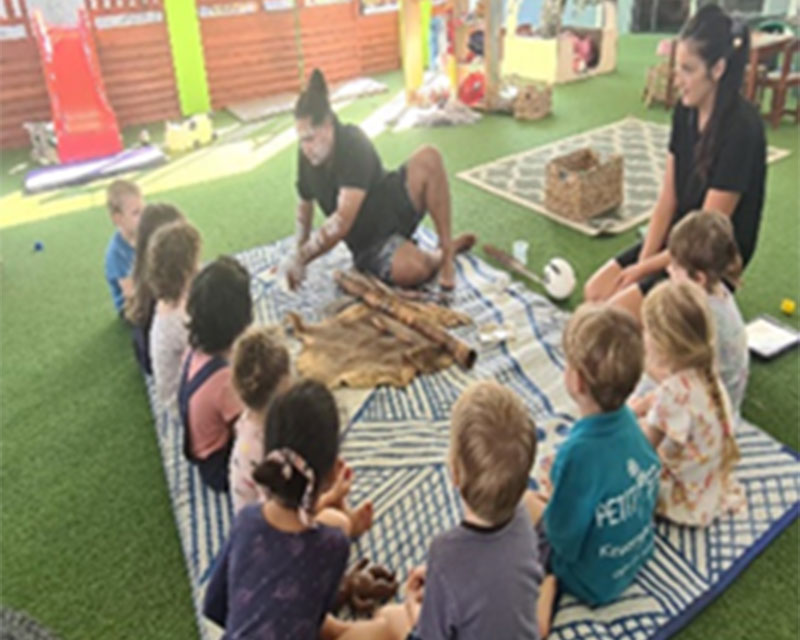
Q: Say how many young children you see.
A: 10